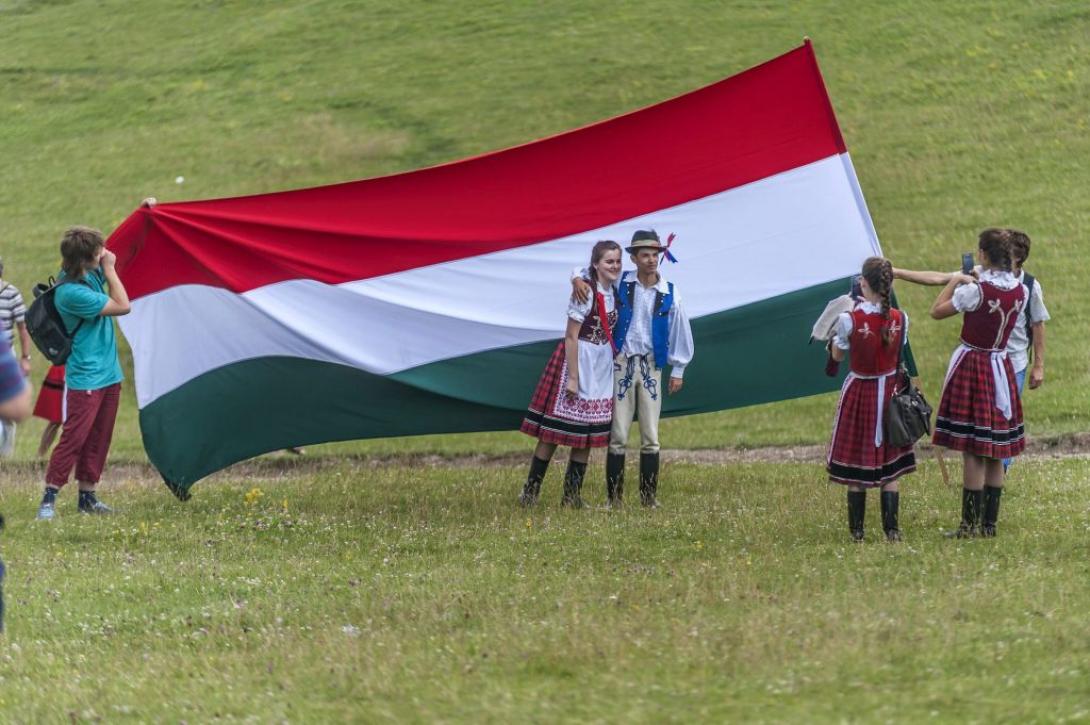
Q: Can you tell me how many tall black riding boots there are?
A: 8